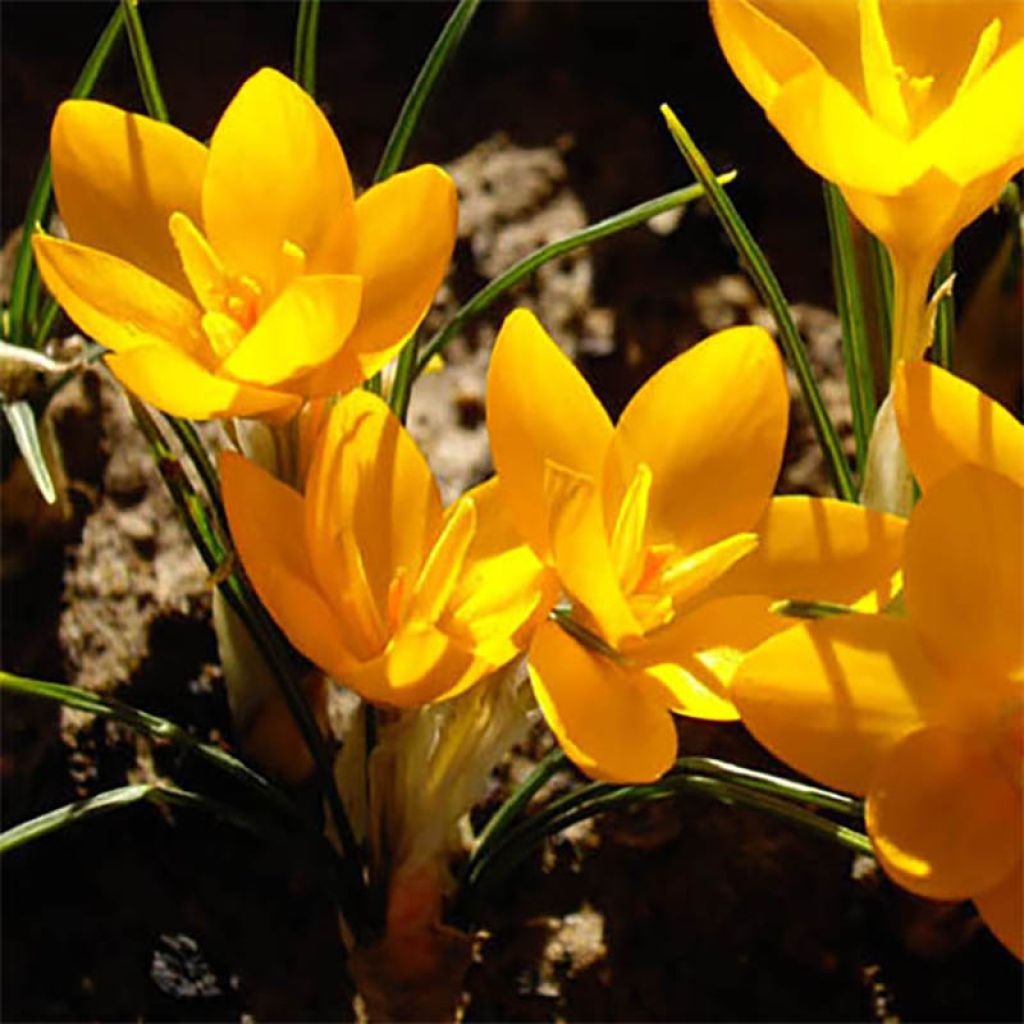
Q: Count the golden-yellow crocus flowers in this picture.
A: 5